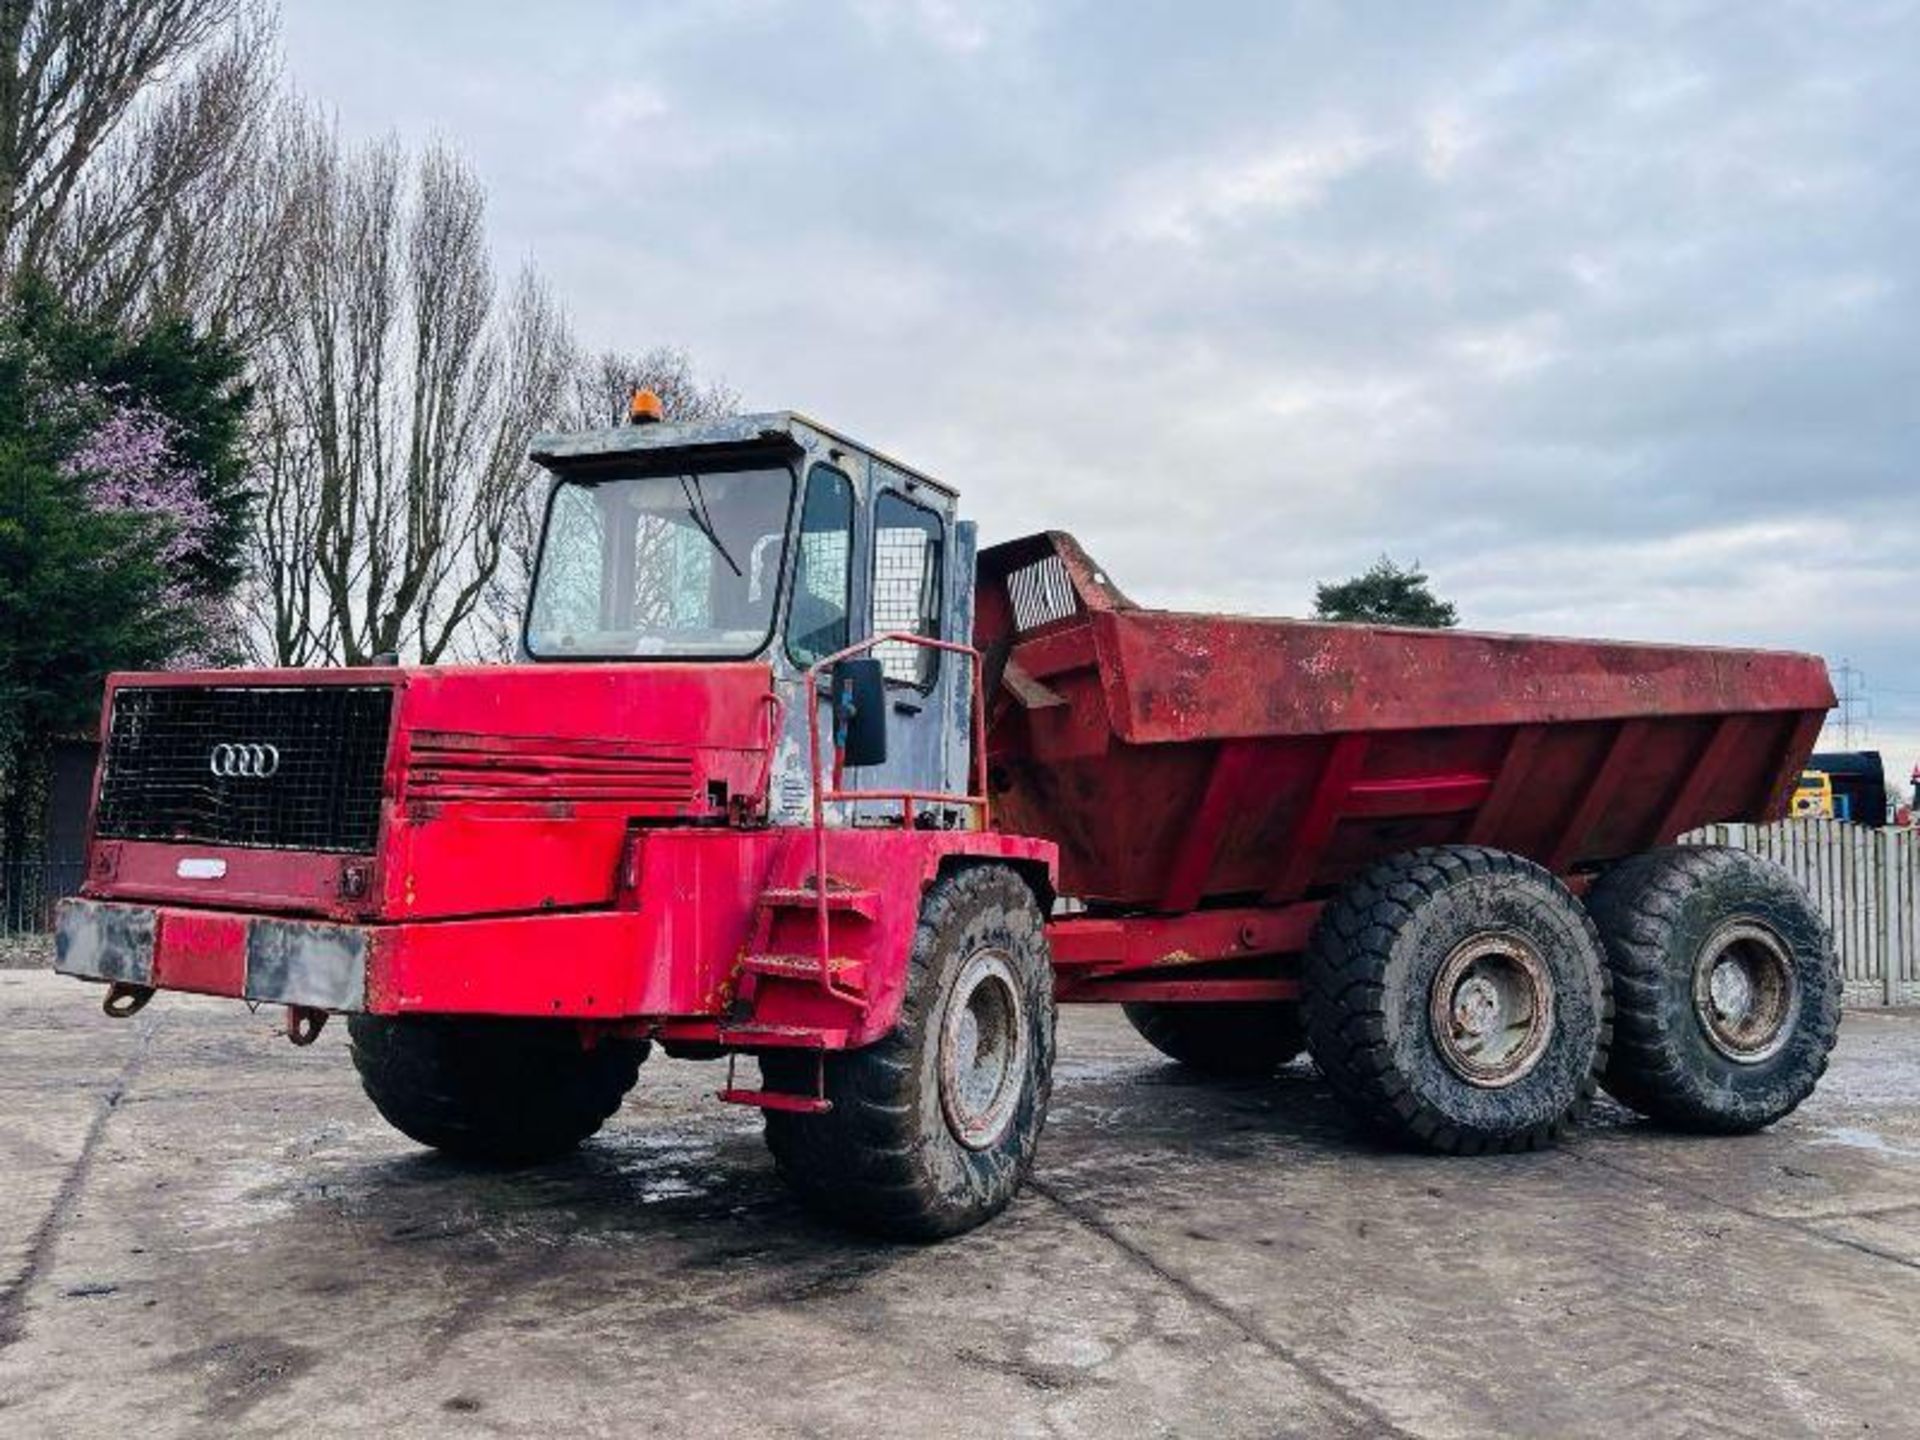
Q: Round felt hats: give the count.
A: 0